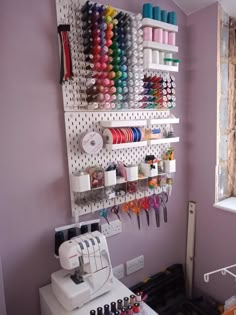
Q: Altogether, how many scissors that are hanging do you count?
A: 7